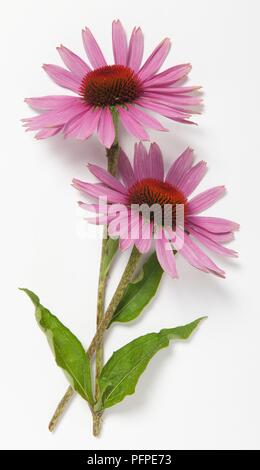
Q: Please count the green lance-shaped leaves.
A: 3